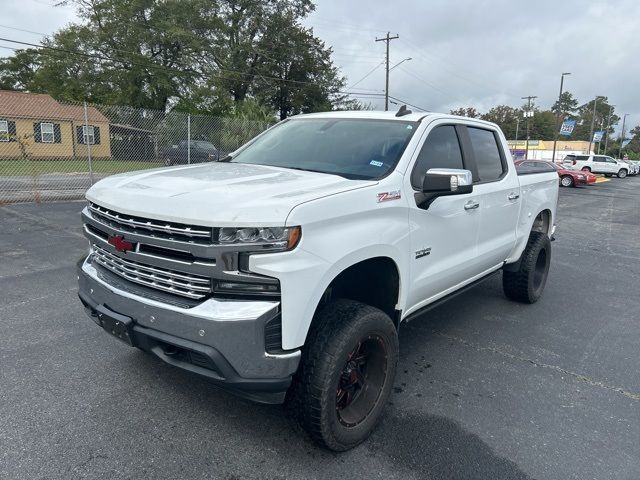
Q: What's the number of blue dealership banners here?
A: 3